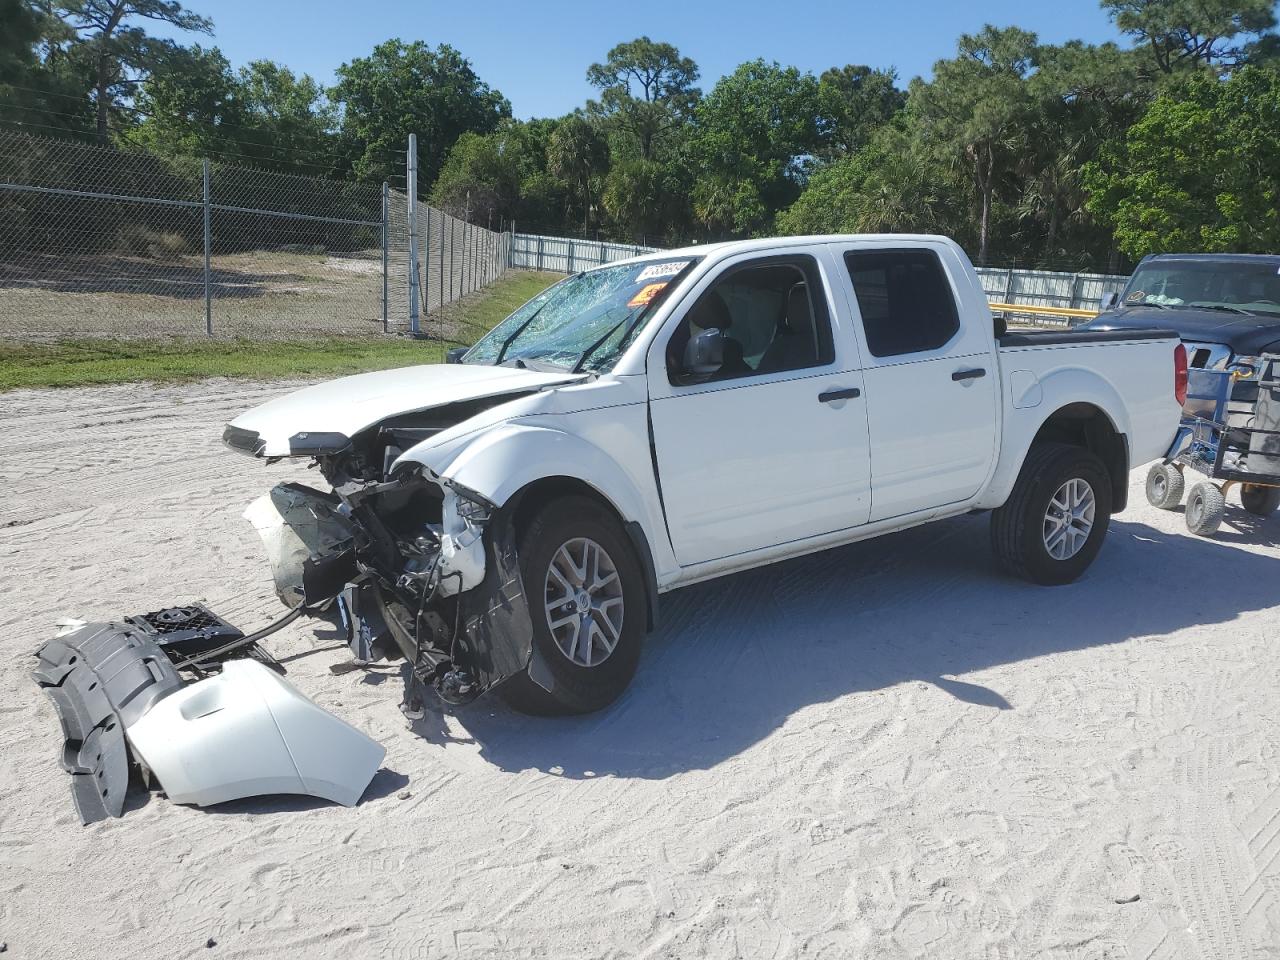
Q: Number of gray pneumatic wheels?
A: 2